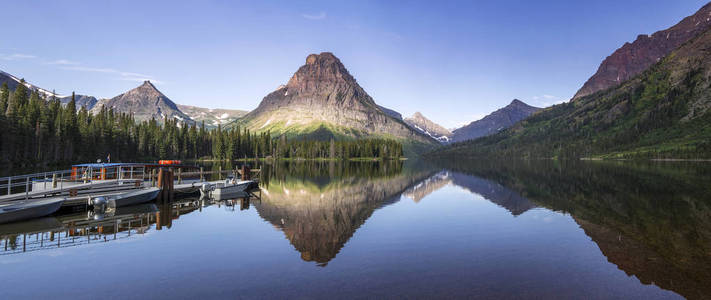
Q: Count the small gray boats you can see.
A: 3